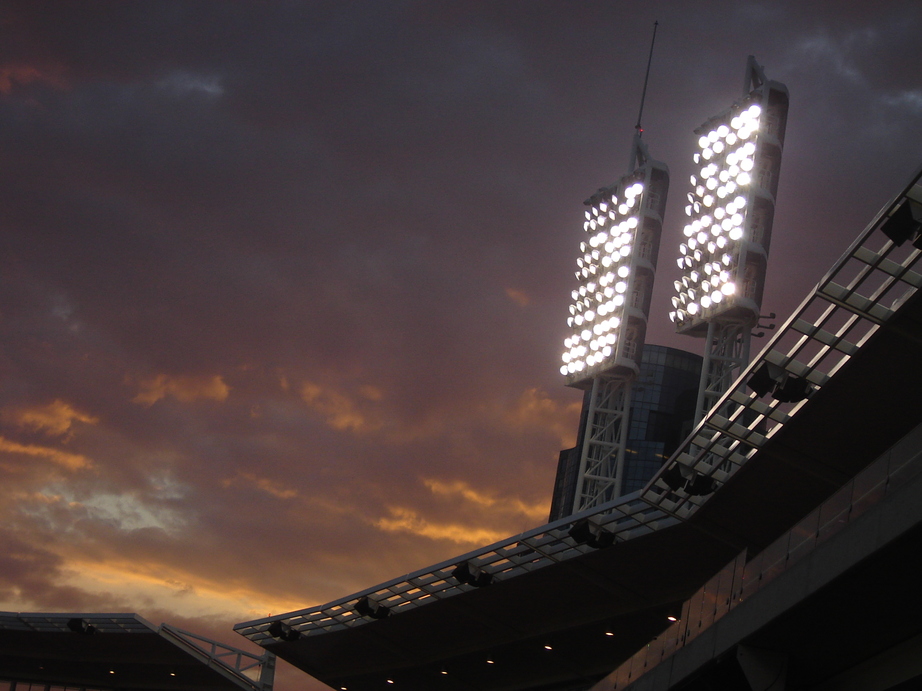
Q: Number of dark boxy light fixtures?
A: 8